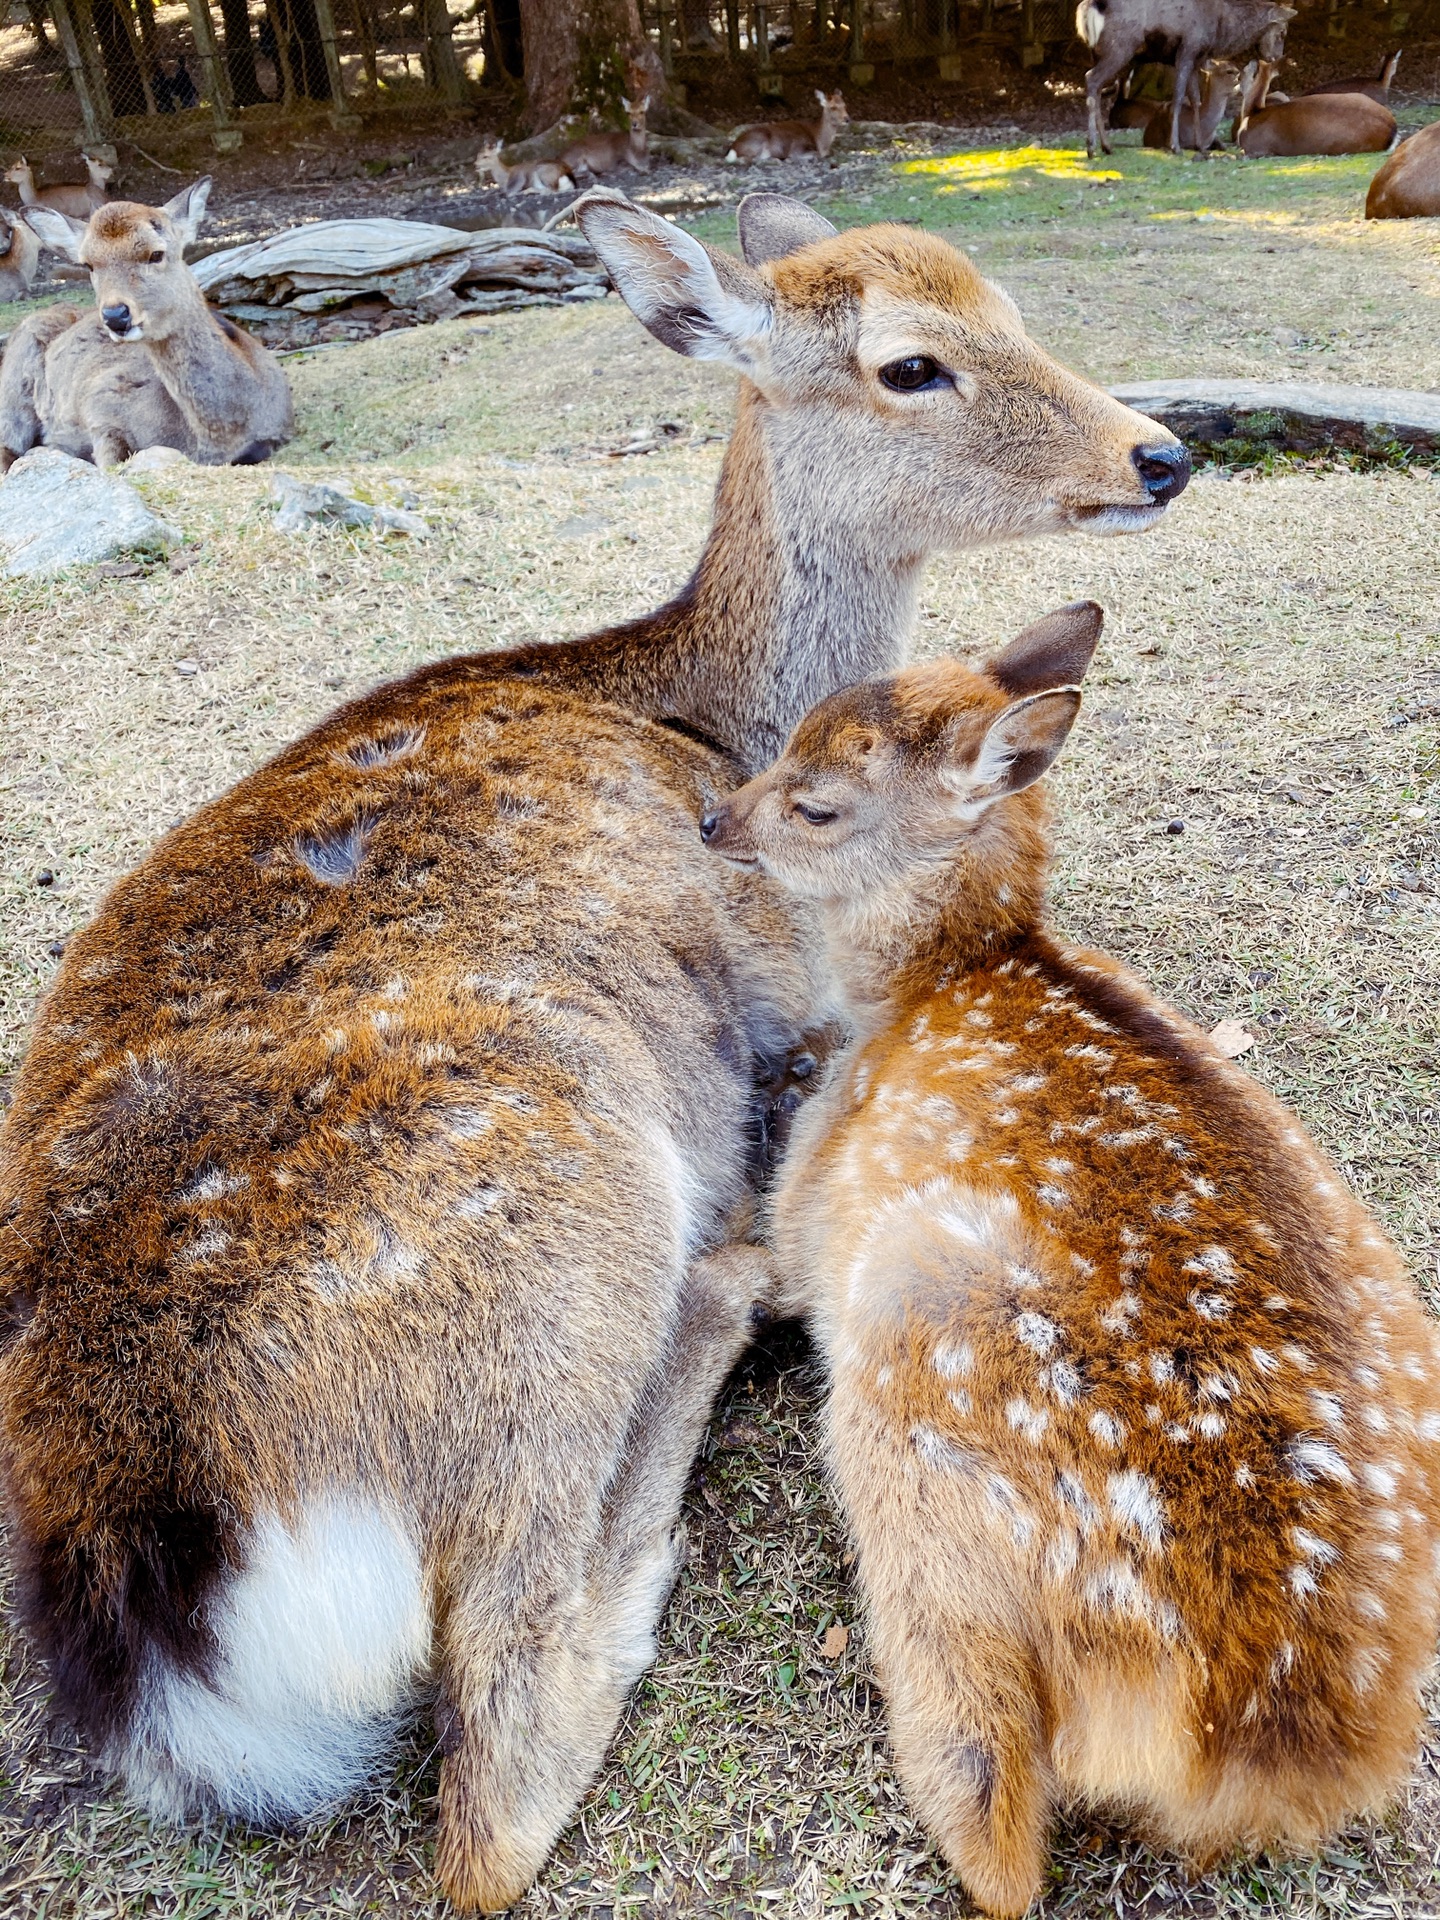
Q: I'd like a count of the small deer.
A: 1